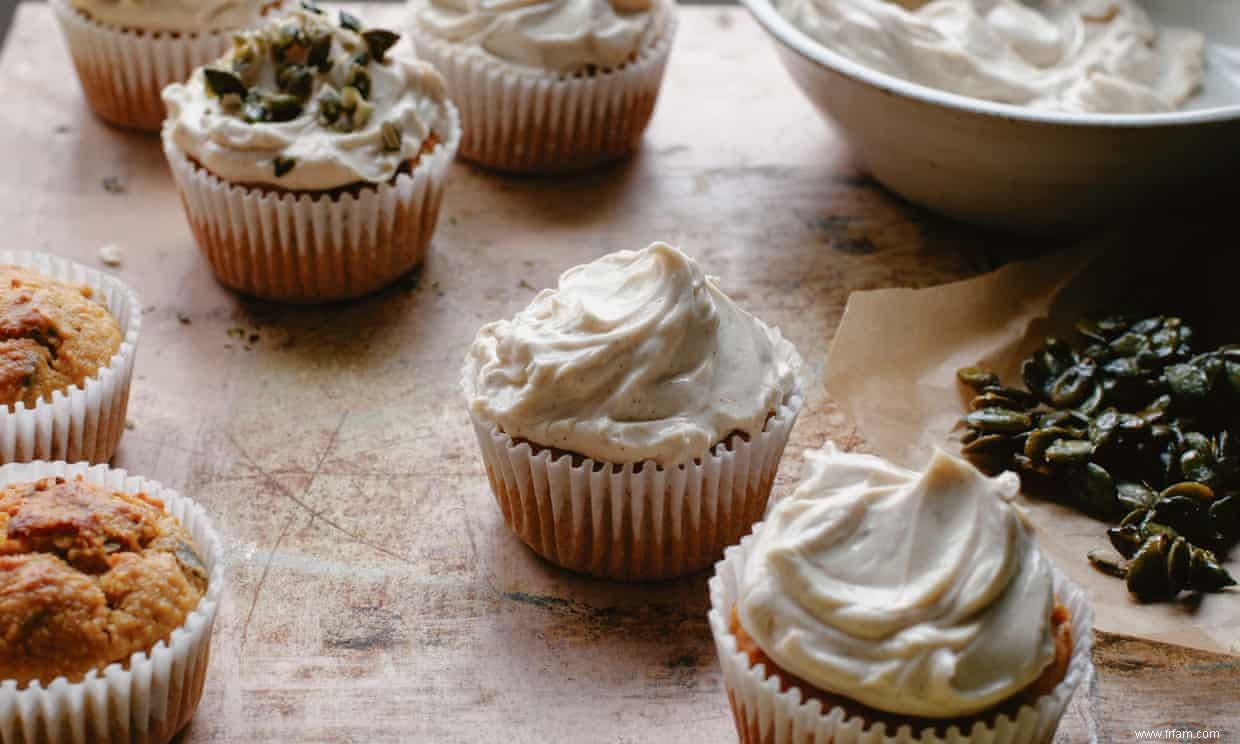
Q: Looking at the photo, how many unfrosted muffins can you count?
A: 2